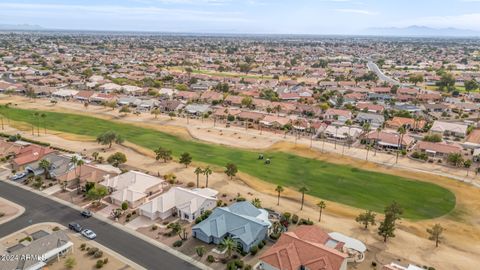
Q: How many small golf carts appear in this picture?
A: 2